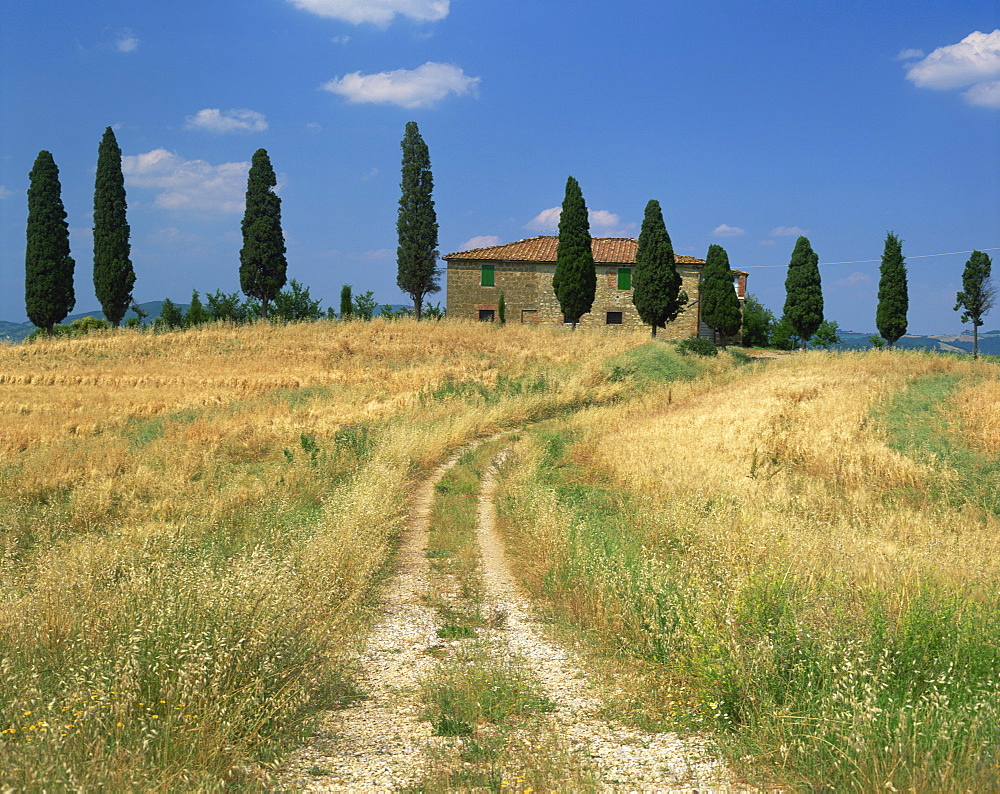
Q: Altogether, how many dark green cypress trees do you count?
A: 10